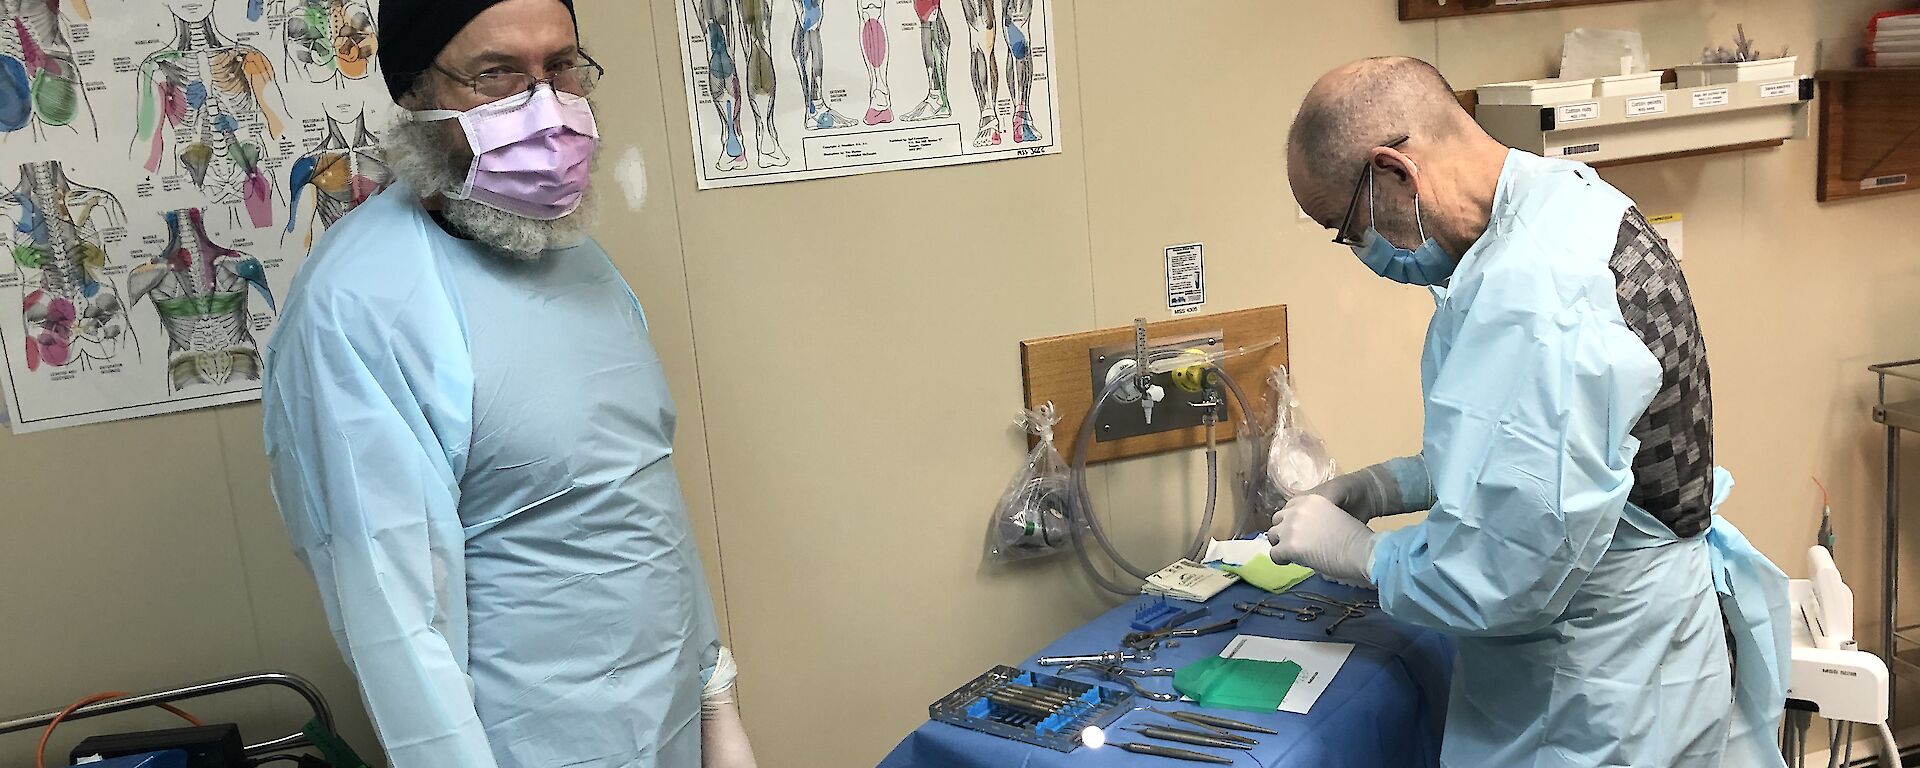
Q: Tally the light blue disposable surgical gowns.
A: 2